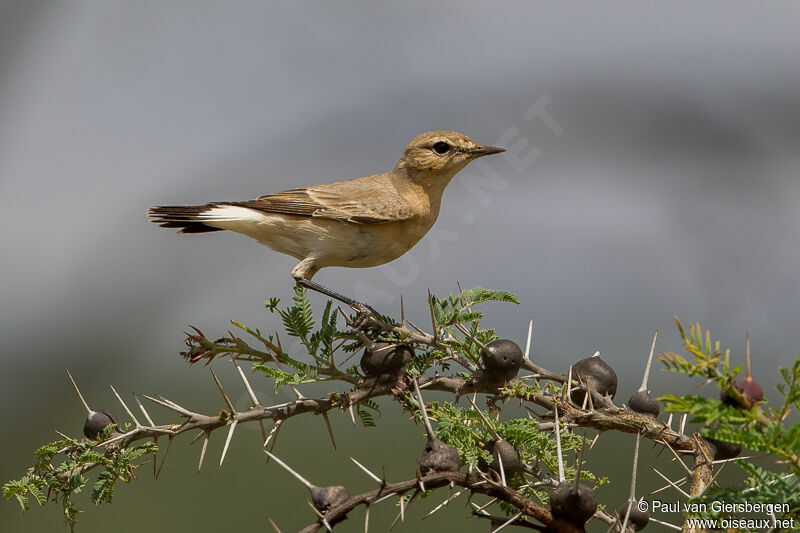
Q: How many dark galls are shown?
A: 12